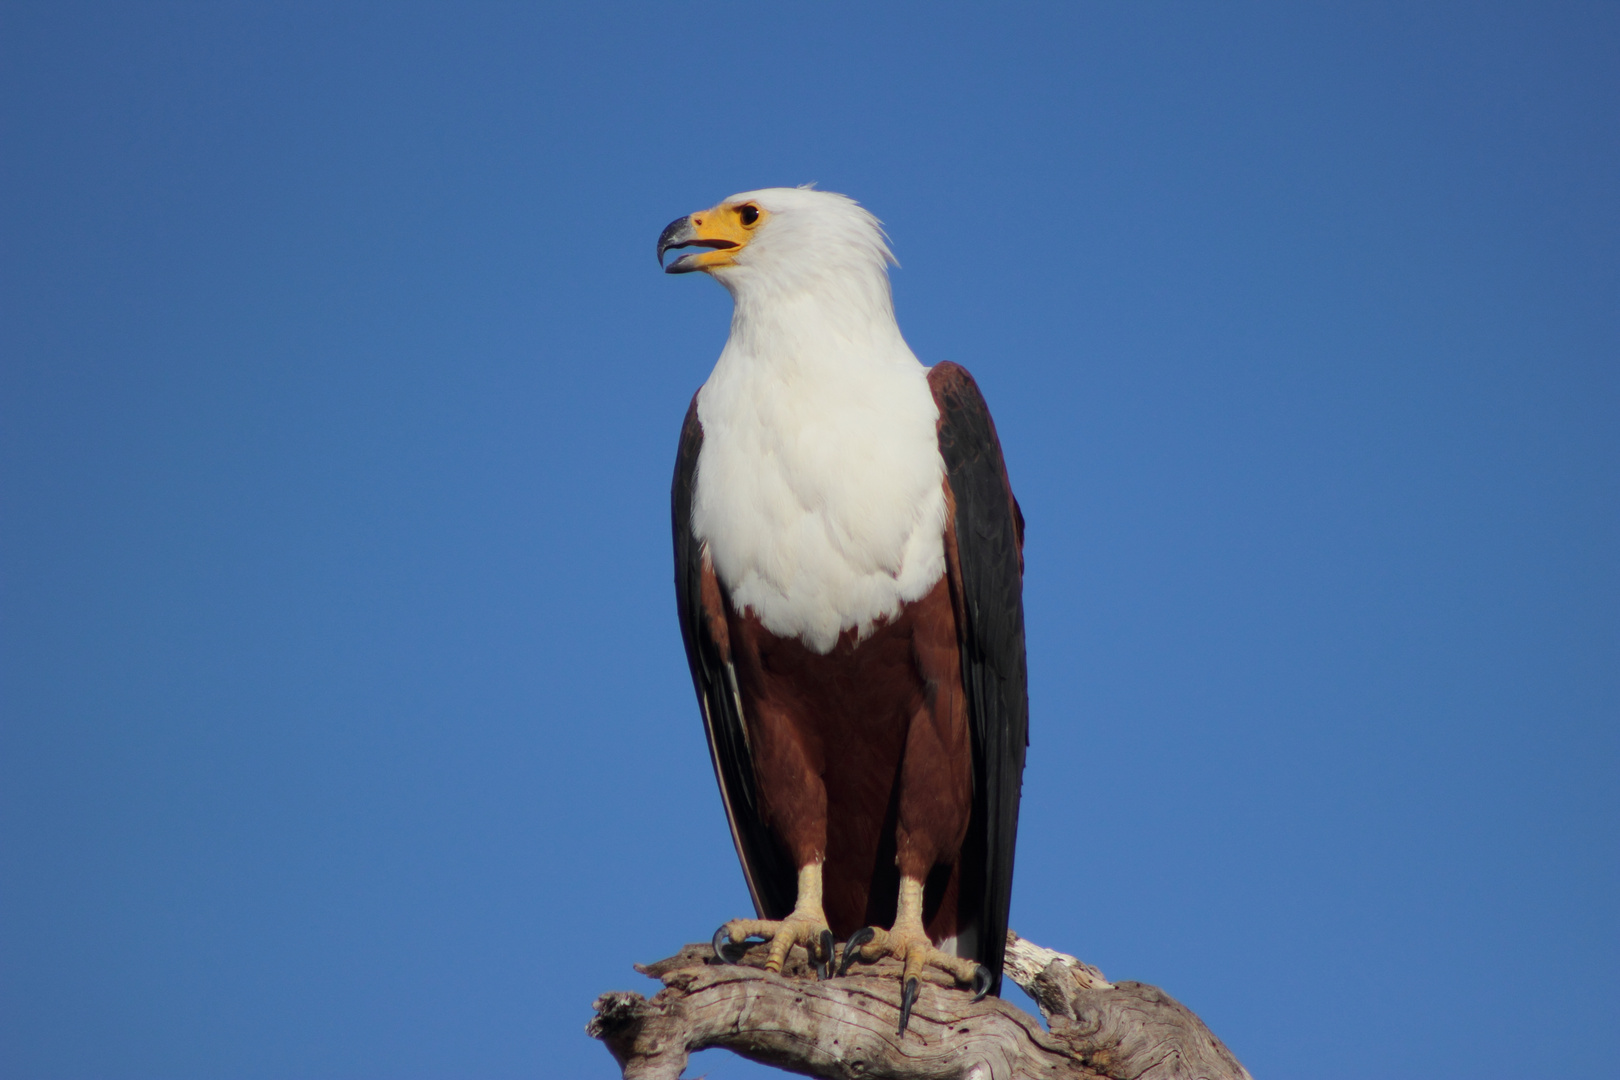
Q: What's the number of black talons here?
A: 5